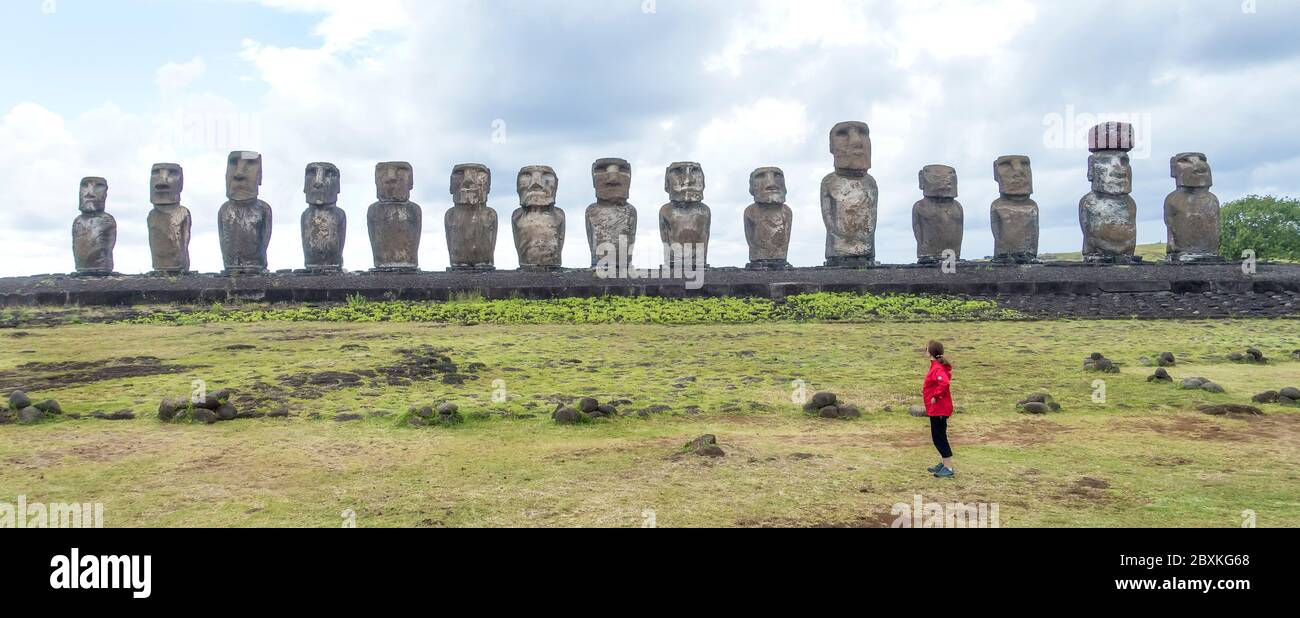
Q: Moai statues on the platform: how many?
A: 15